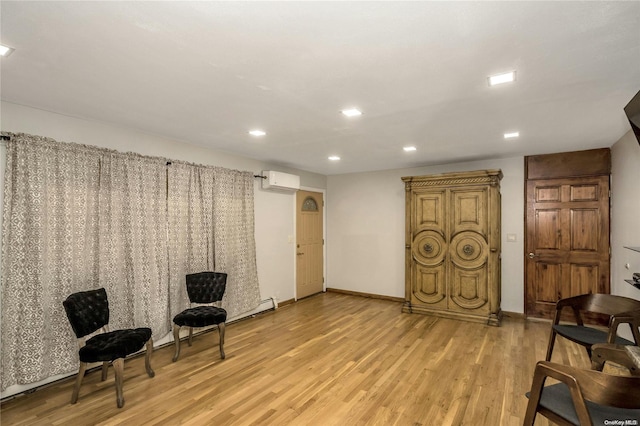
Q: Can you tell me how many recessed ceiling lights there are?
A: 7